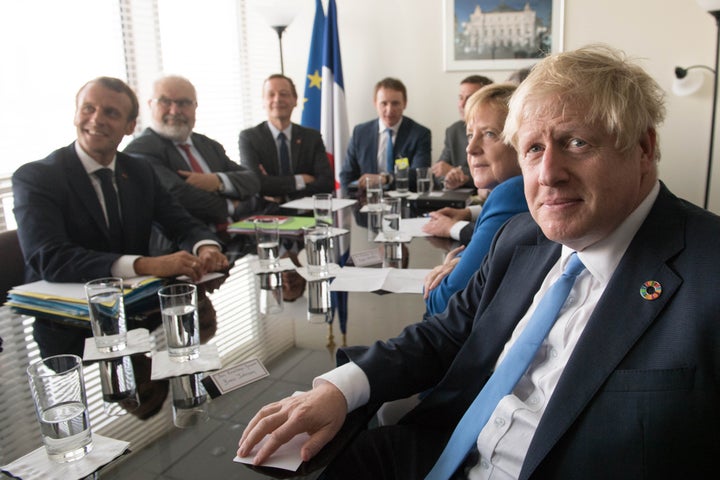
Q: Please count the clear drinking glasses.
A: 10